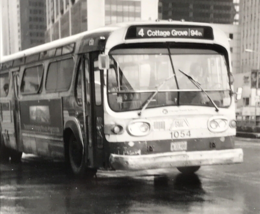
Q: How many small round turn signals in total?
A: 2